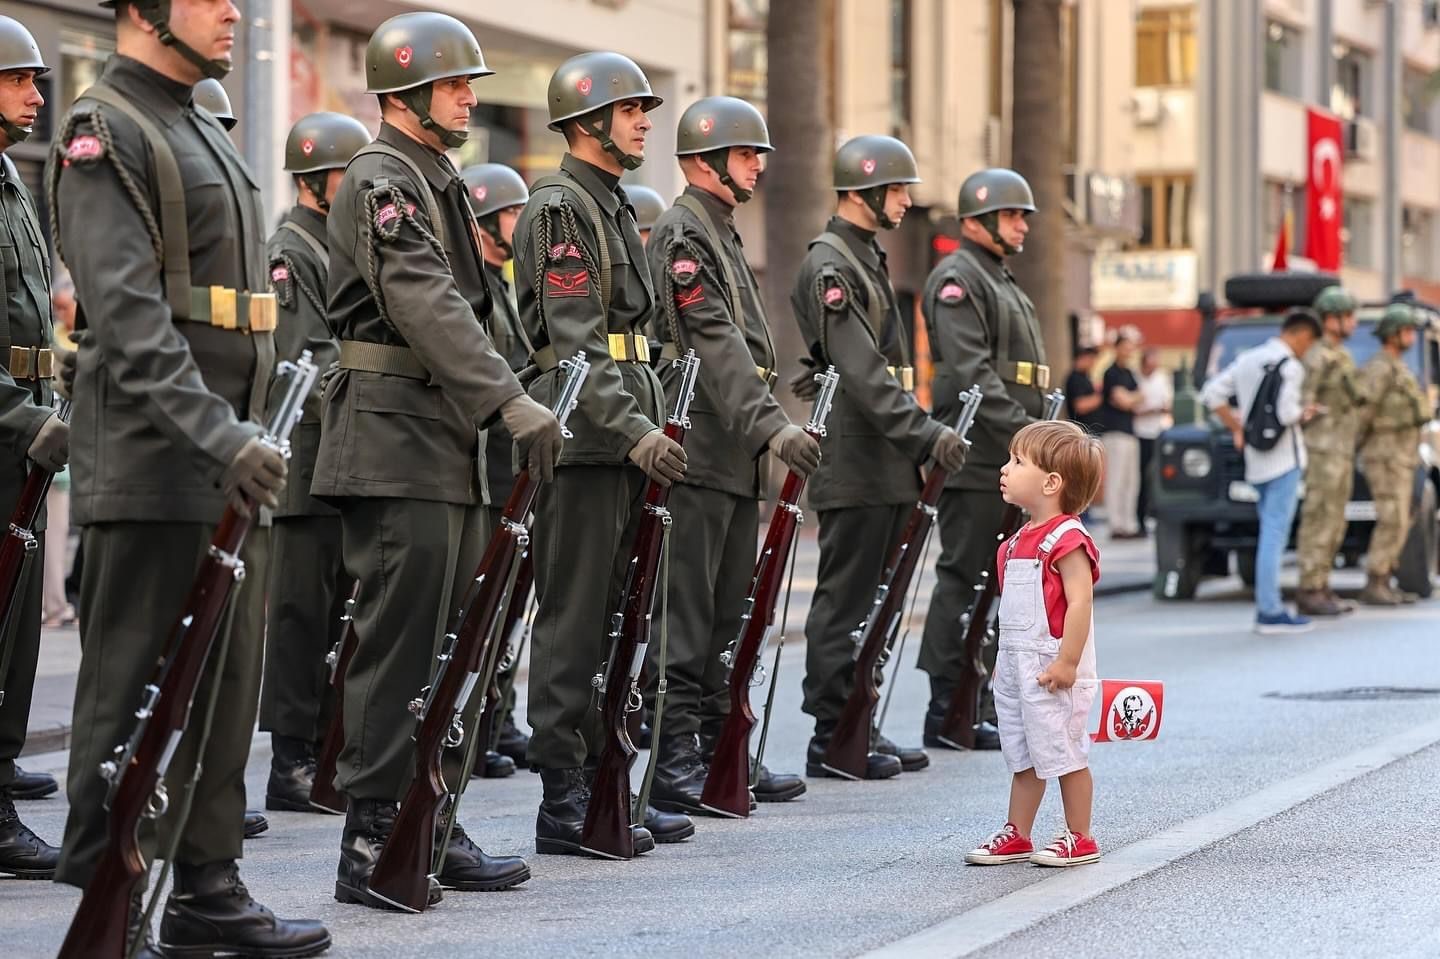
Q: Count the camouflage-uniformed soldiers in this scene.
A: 2